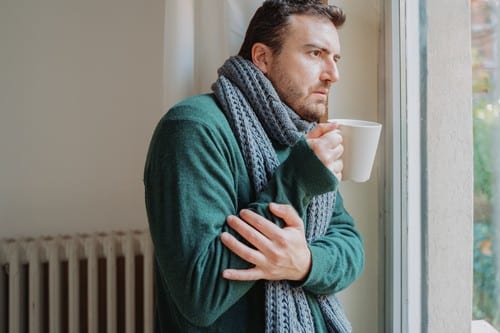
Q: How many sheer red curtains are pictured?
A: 0